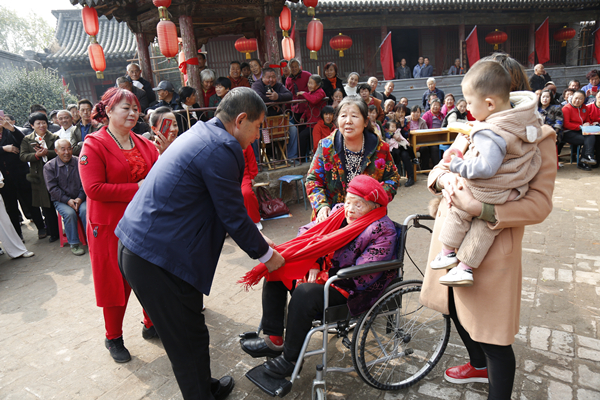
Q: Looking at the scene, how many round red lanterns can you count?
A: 4